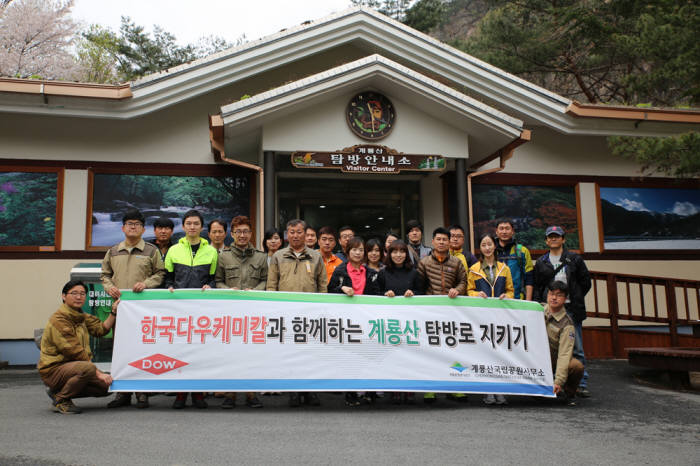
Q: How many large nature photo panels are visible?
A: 4